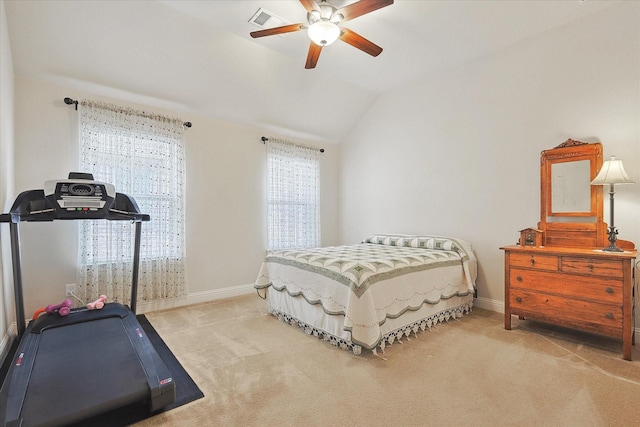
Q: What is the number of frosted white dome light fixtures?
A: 1